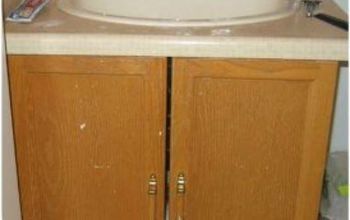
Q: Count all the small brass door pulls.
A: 2